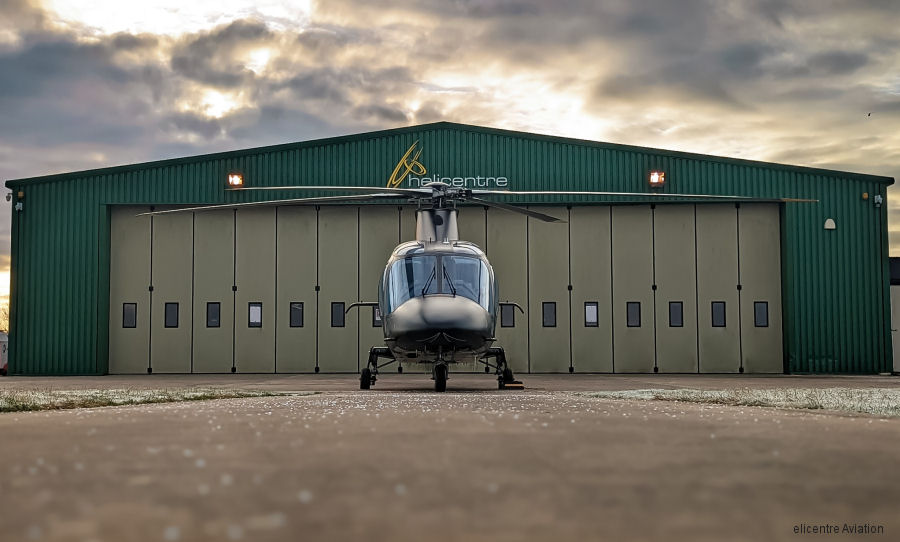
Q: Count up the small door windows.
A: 14